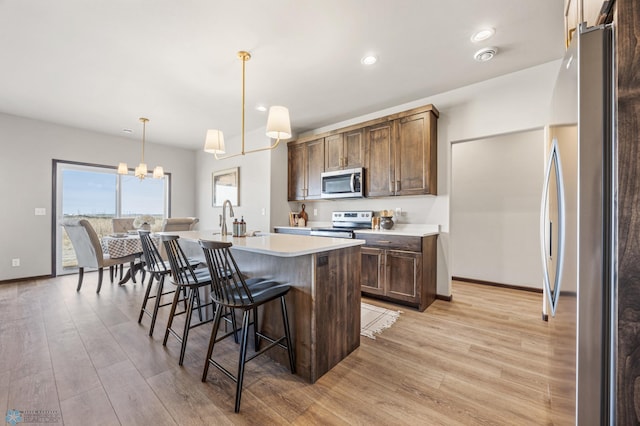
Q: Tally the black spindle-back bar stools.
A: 3